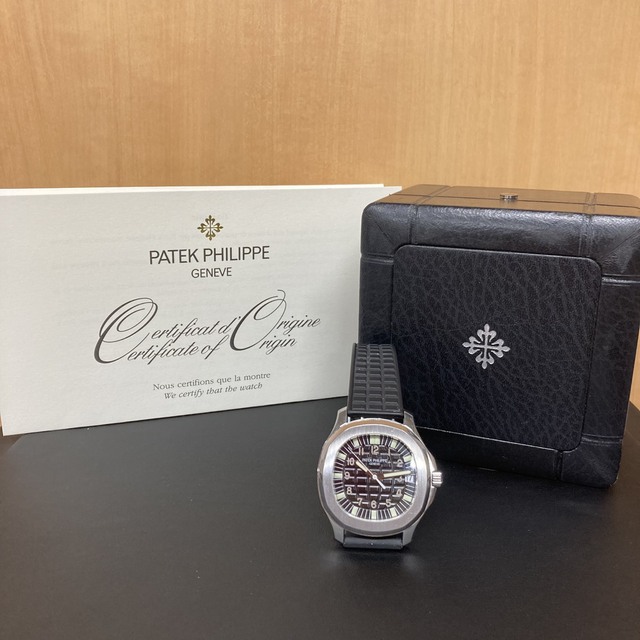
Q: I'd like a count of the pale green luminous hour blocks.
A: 11